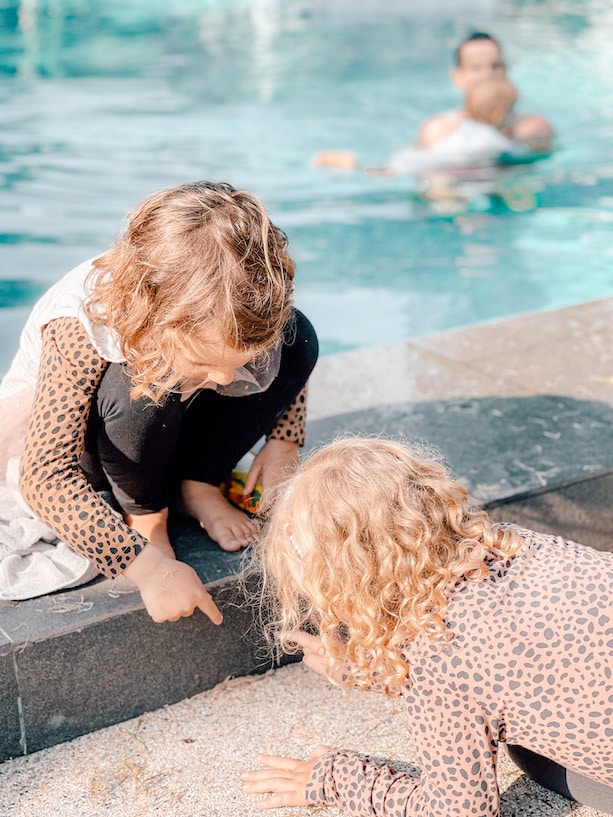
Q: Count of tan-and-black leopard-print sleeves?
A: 2